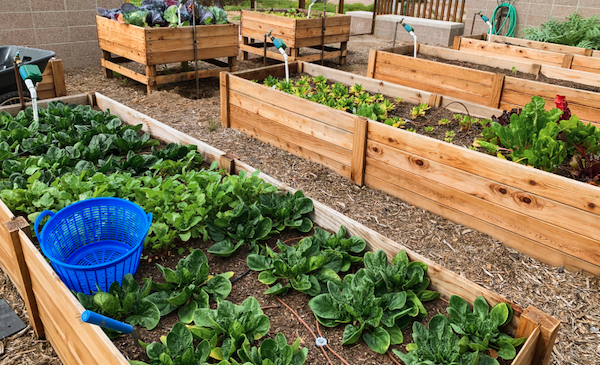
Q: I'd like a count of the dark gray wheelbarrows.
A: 1